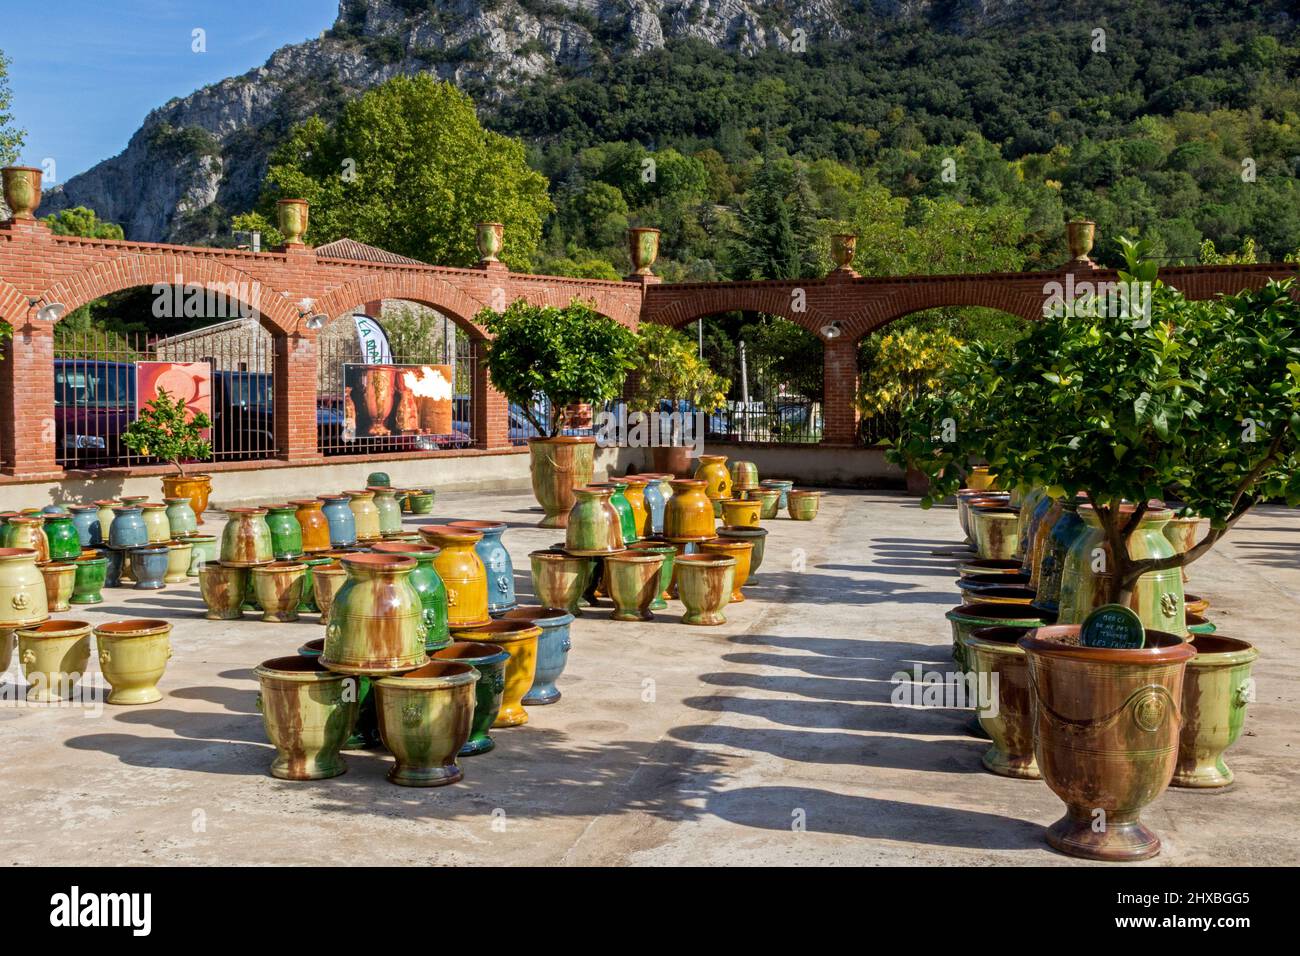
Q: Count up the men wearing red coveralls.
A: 0